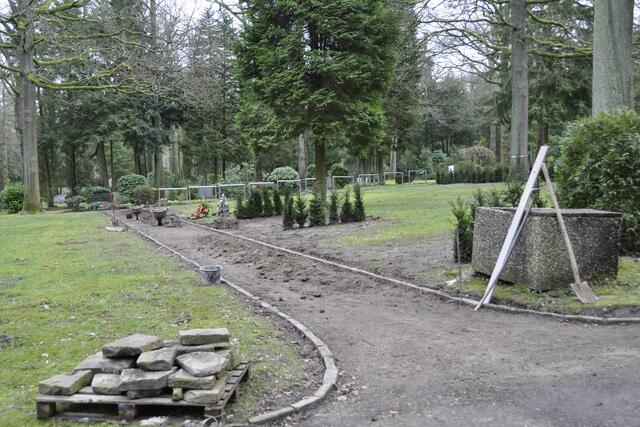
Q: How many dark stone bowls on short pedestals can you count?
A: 2